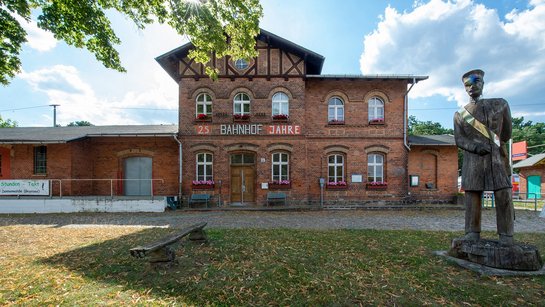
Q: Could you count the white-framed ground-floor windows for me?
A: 4